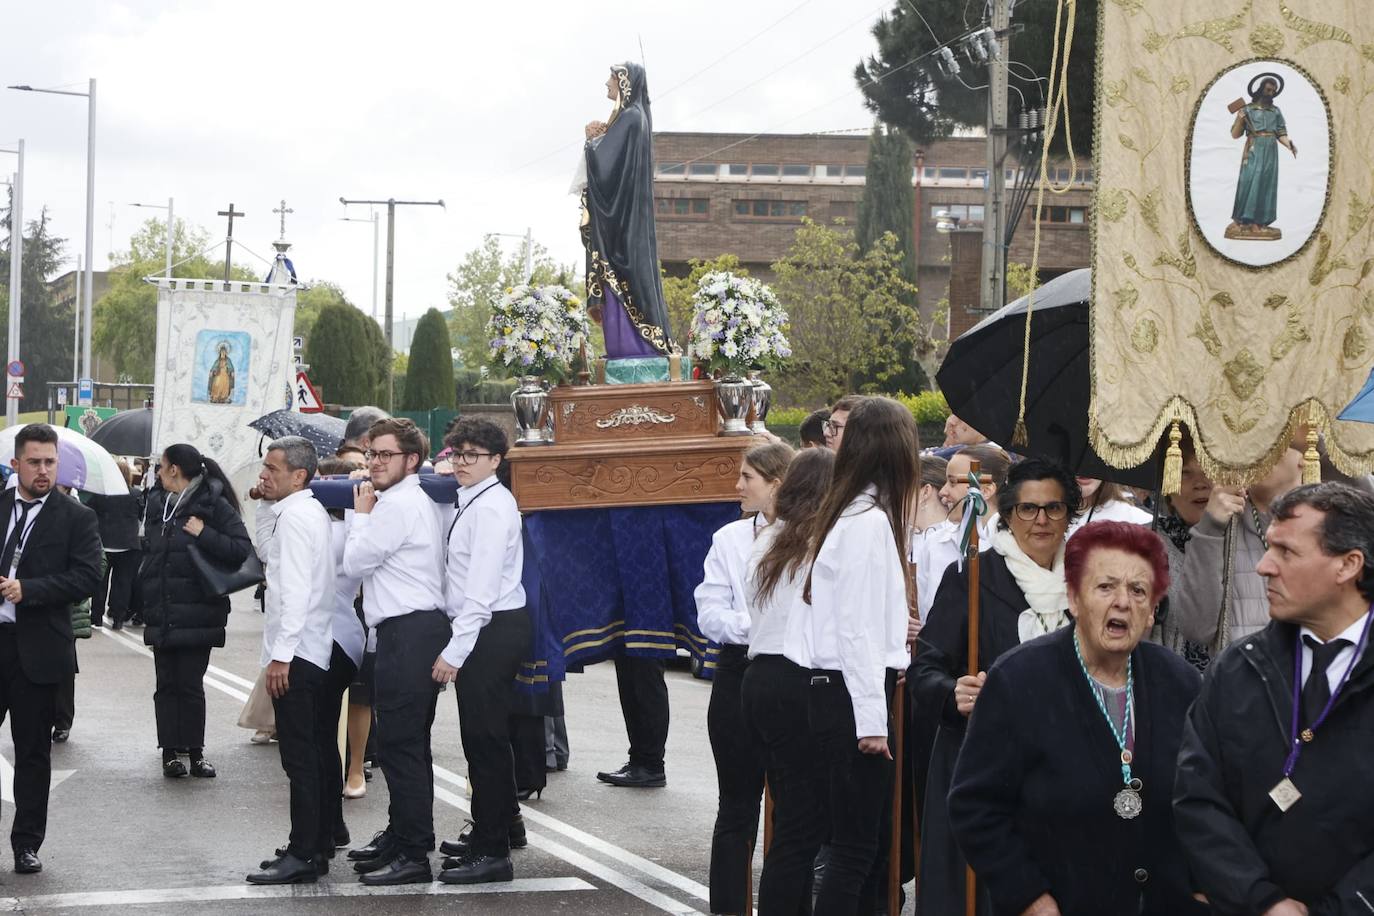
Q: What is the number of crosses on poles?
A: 3